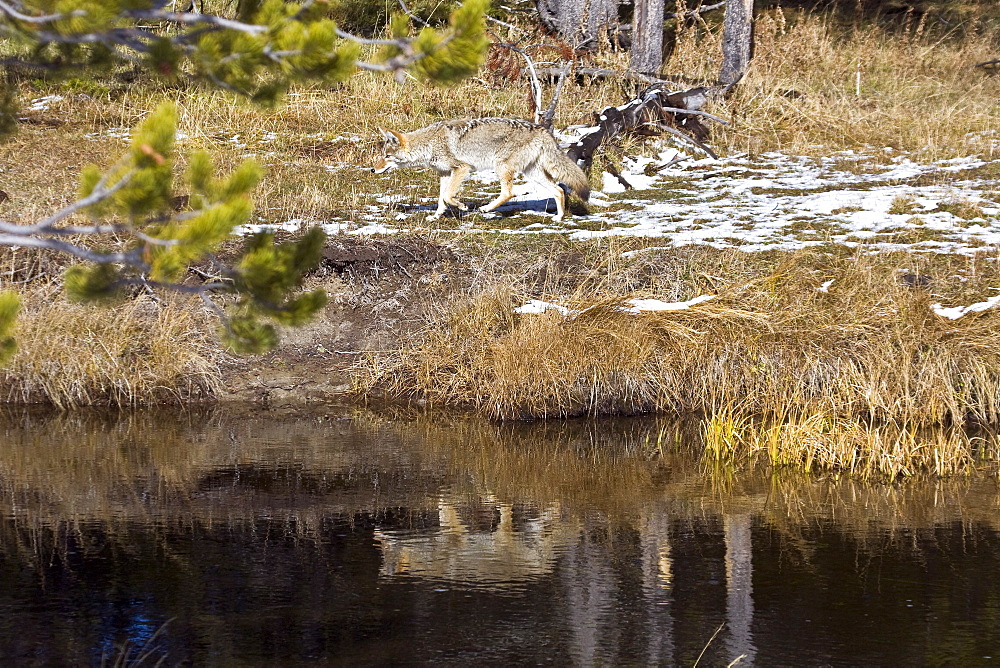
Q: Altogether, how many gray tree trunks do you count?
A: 3